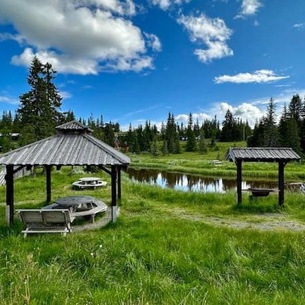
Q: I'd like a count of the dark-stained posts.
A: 6